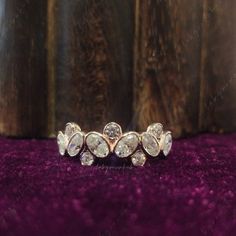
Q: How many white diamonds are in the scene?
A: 11